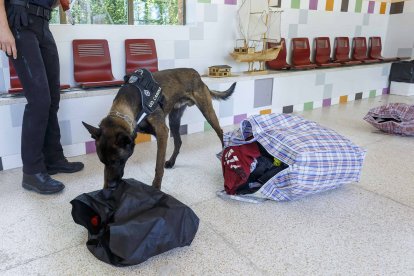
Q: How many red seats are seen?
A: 9